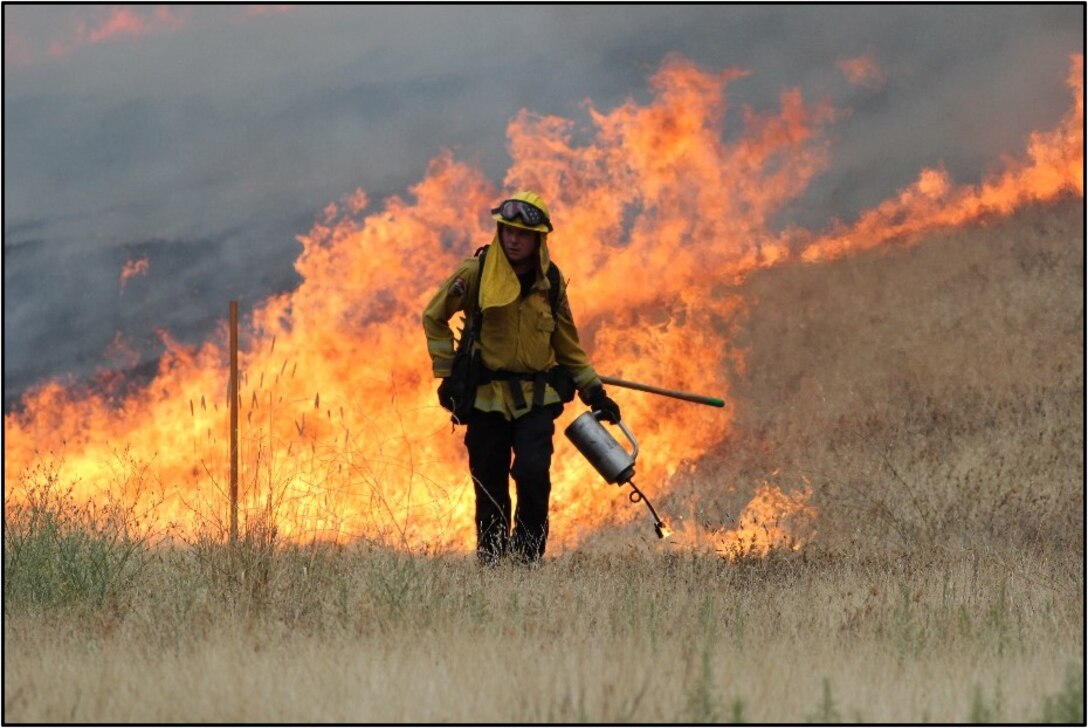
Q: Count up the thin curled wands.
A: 1